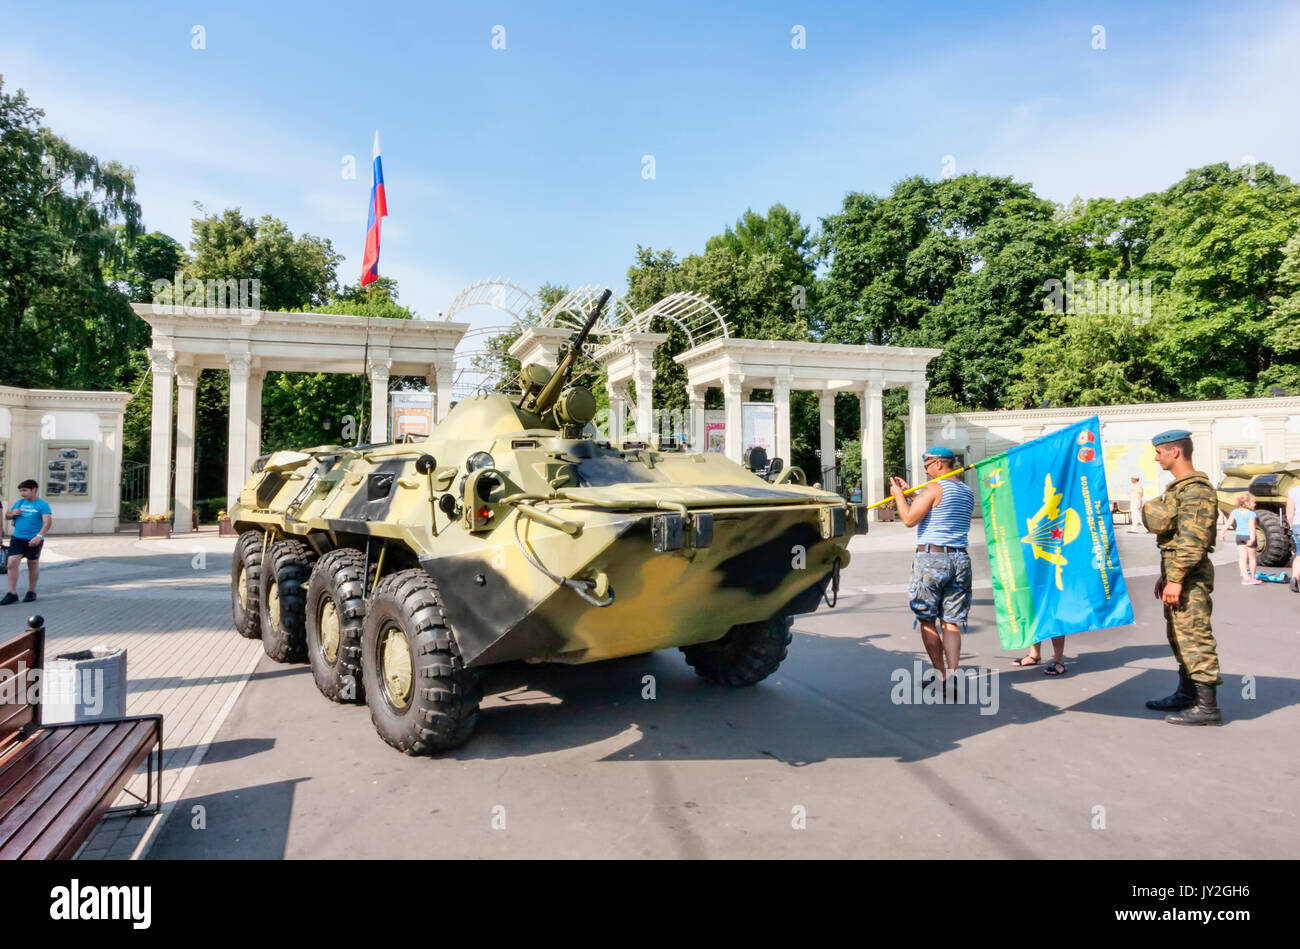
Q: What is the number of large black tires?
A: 6